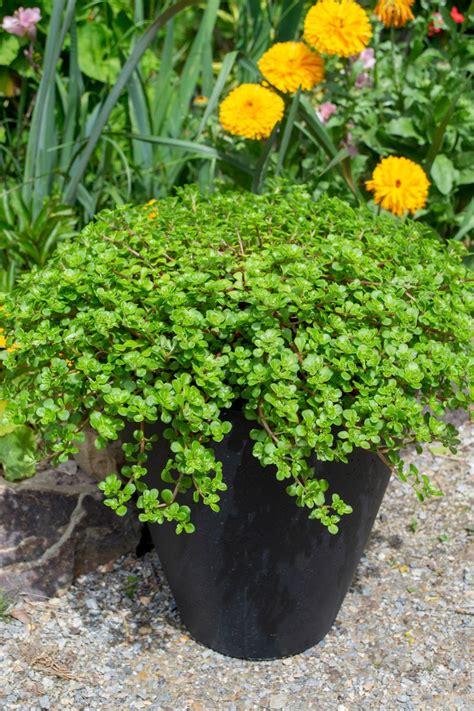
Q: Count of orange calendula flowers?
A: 5